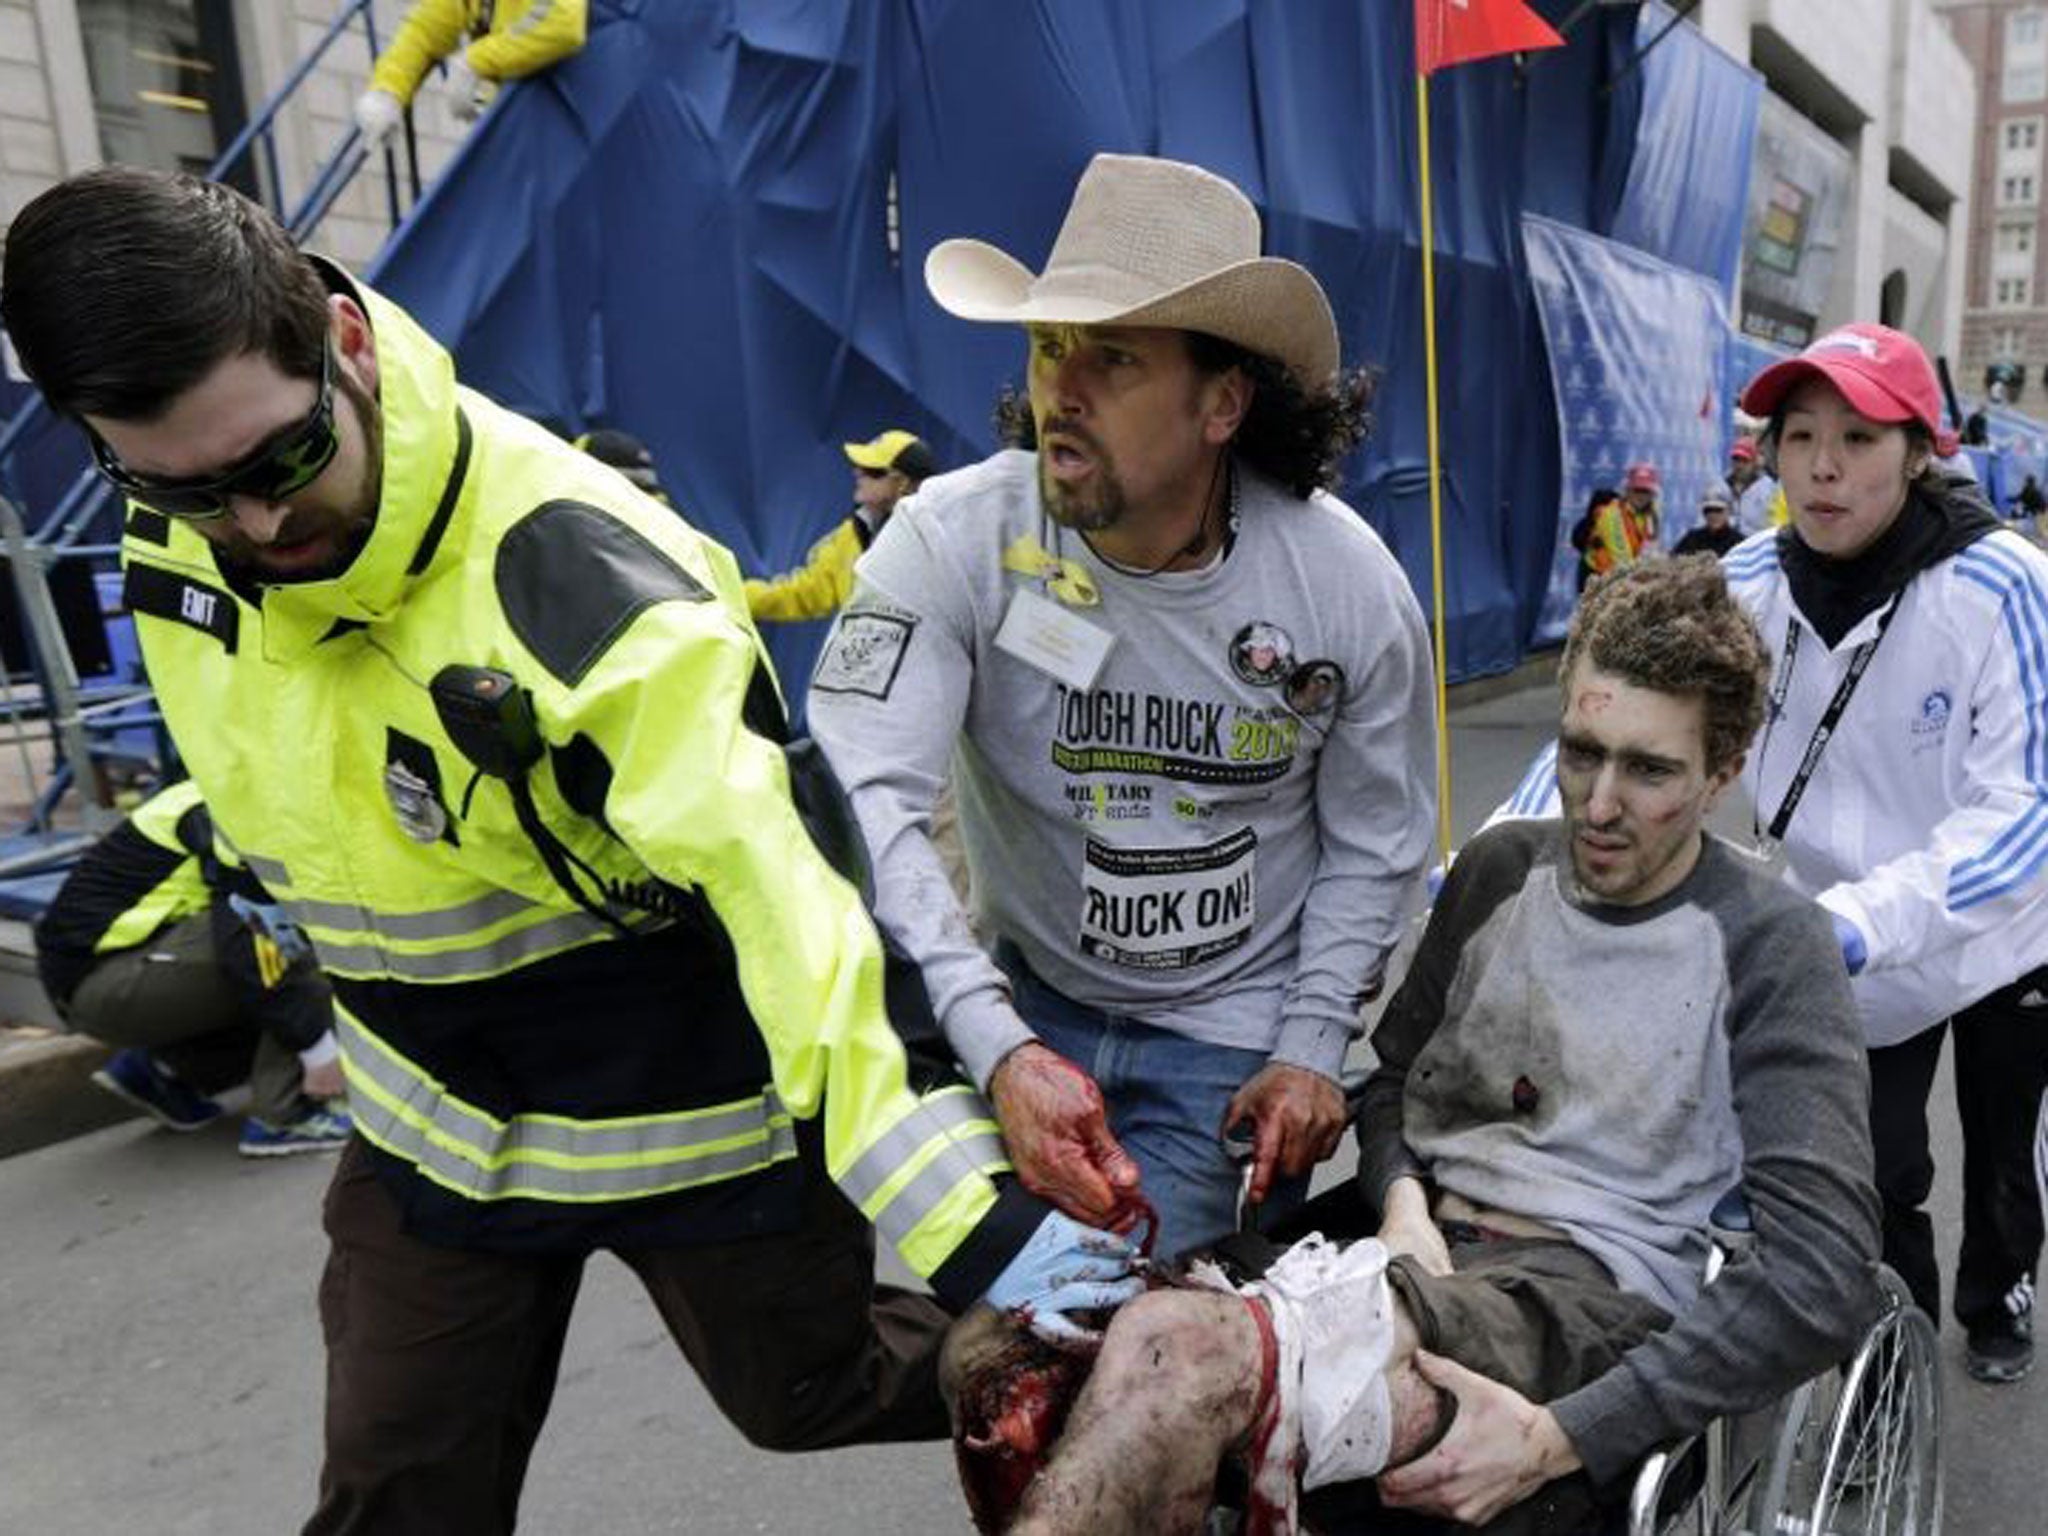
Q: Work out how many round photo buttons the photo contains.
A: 2